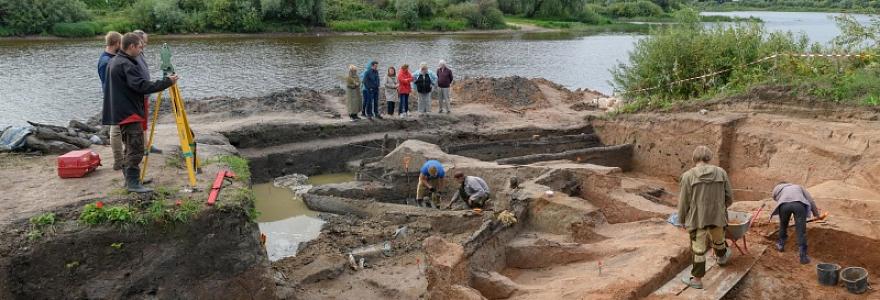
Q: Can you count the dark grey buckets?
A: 2